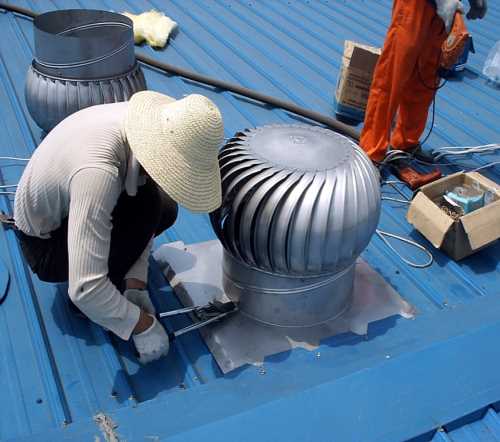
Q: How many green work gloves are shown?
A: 0